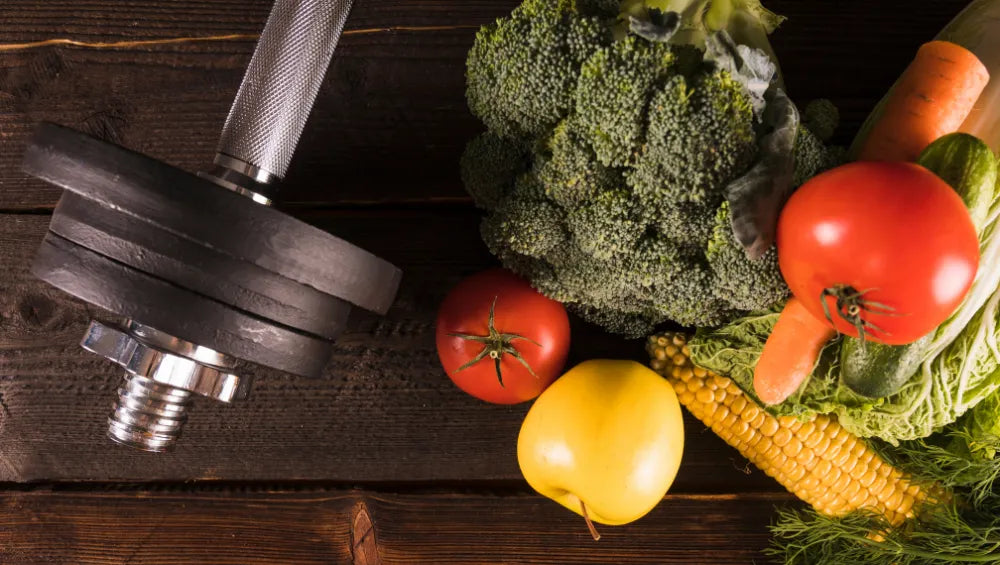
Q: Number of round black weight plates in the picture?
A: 3